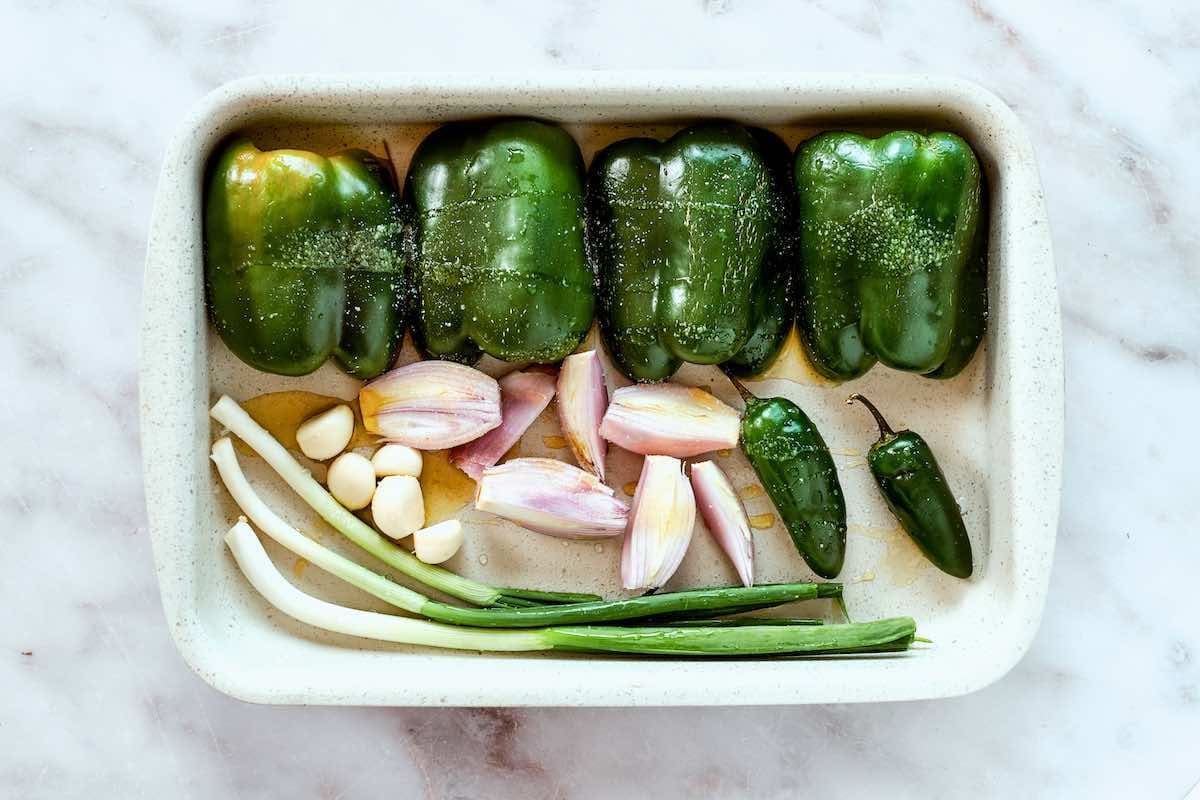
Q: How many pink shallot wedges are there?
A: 7